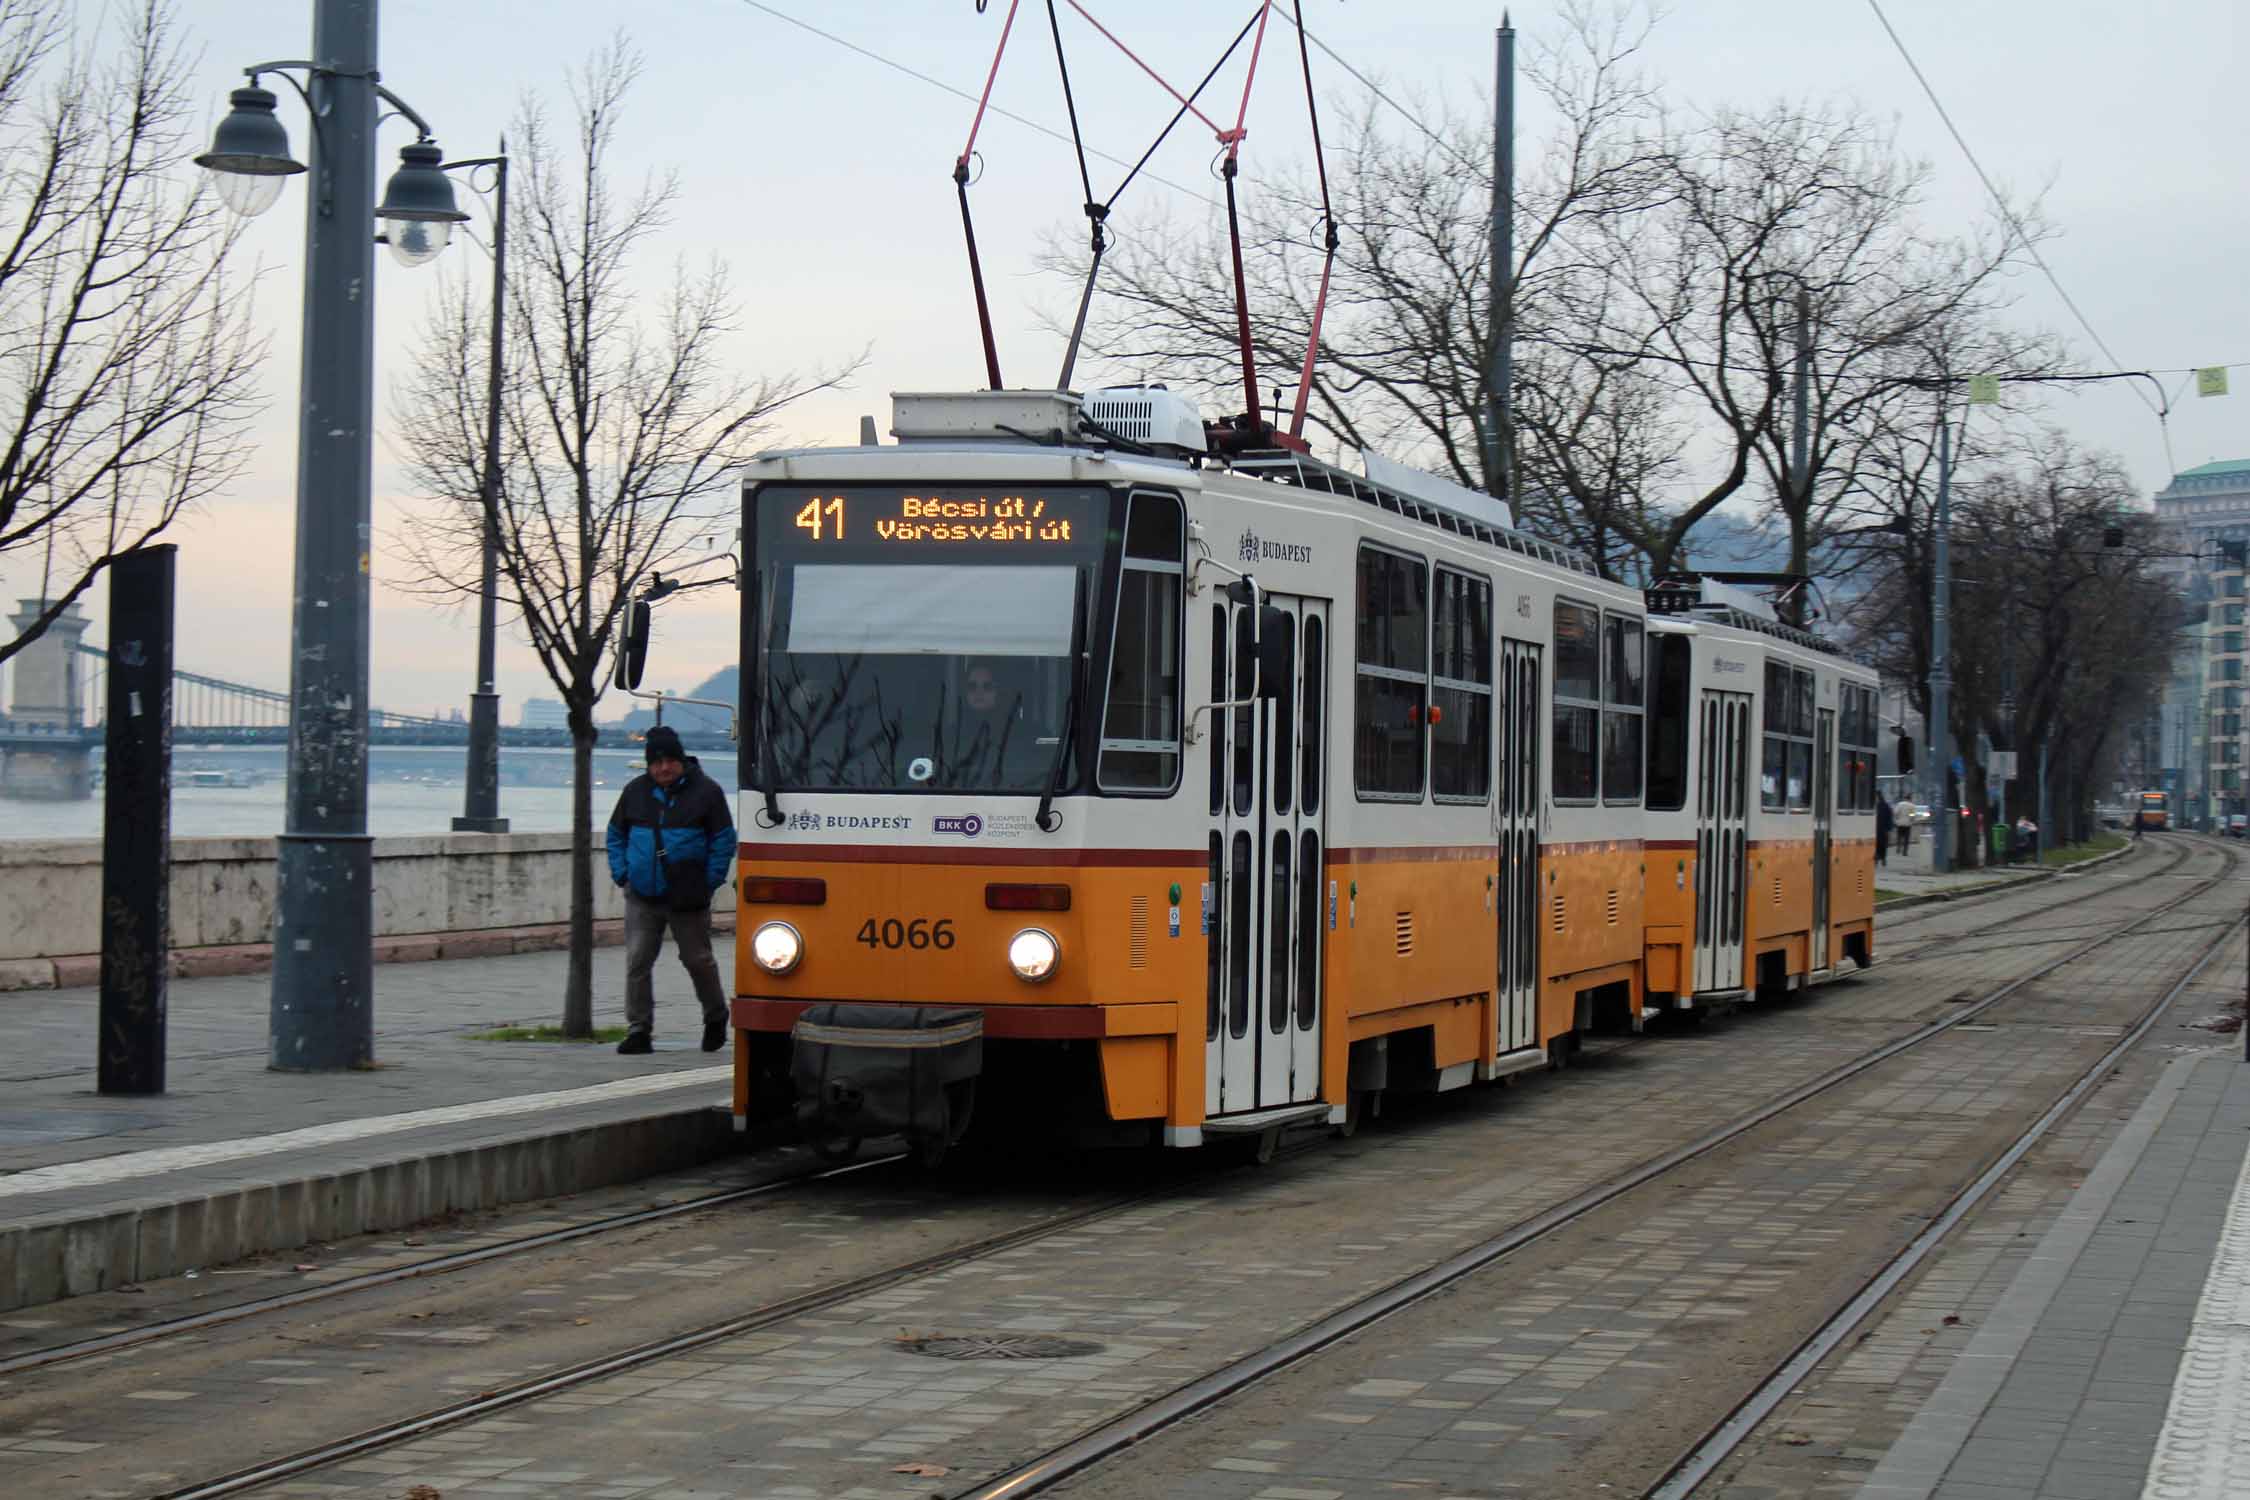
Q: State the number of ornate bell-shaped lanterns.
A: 2